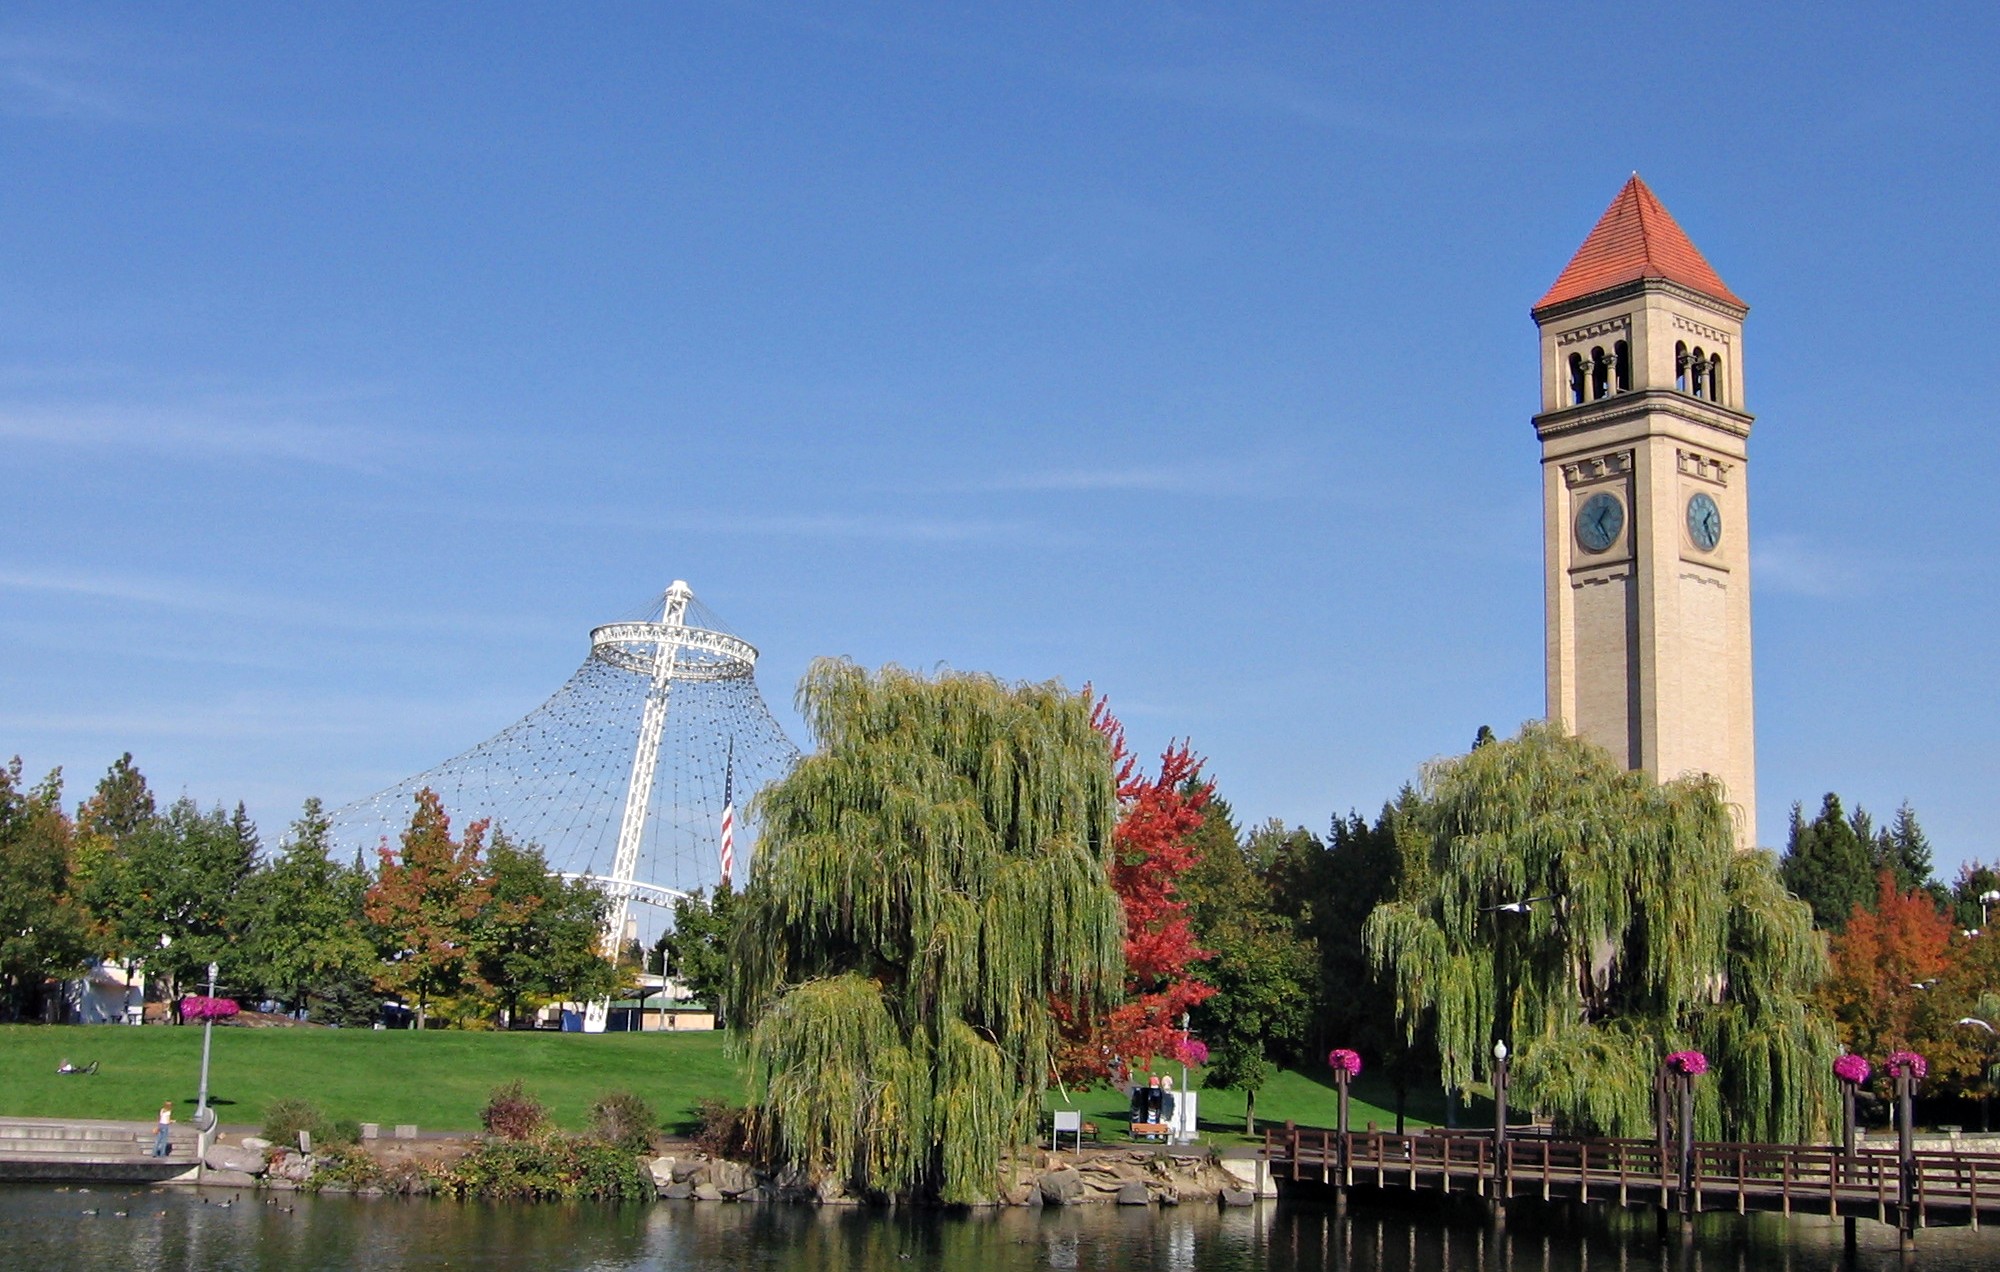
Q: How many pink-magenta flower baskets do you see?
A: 6